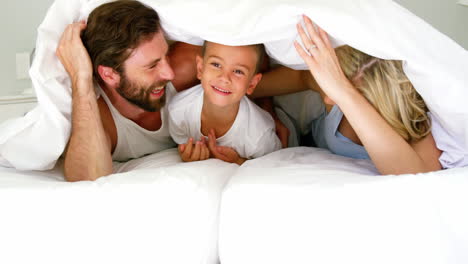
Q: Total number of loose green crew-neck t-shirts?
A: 0